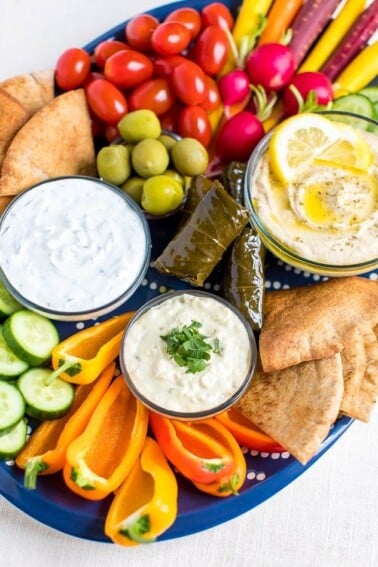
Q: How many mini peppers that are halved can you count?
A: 7